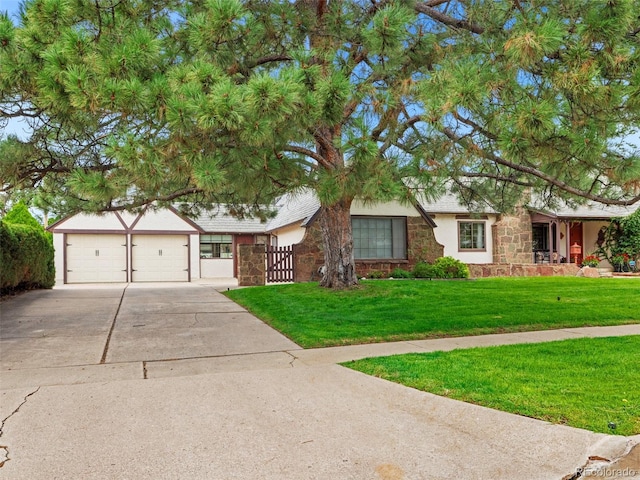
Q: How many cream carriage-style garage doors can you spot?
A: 2